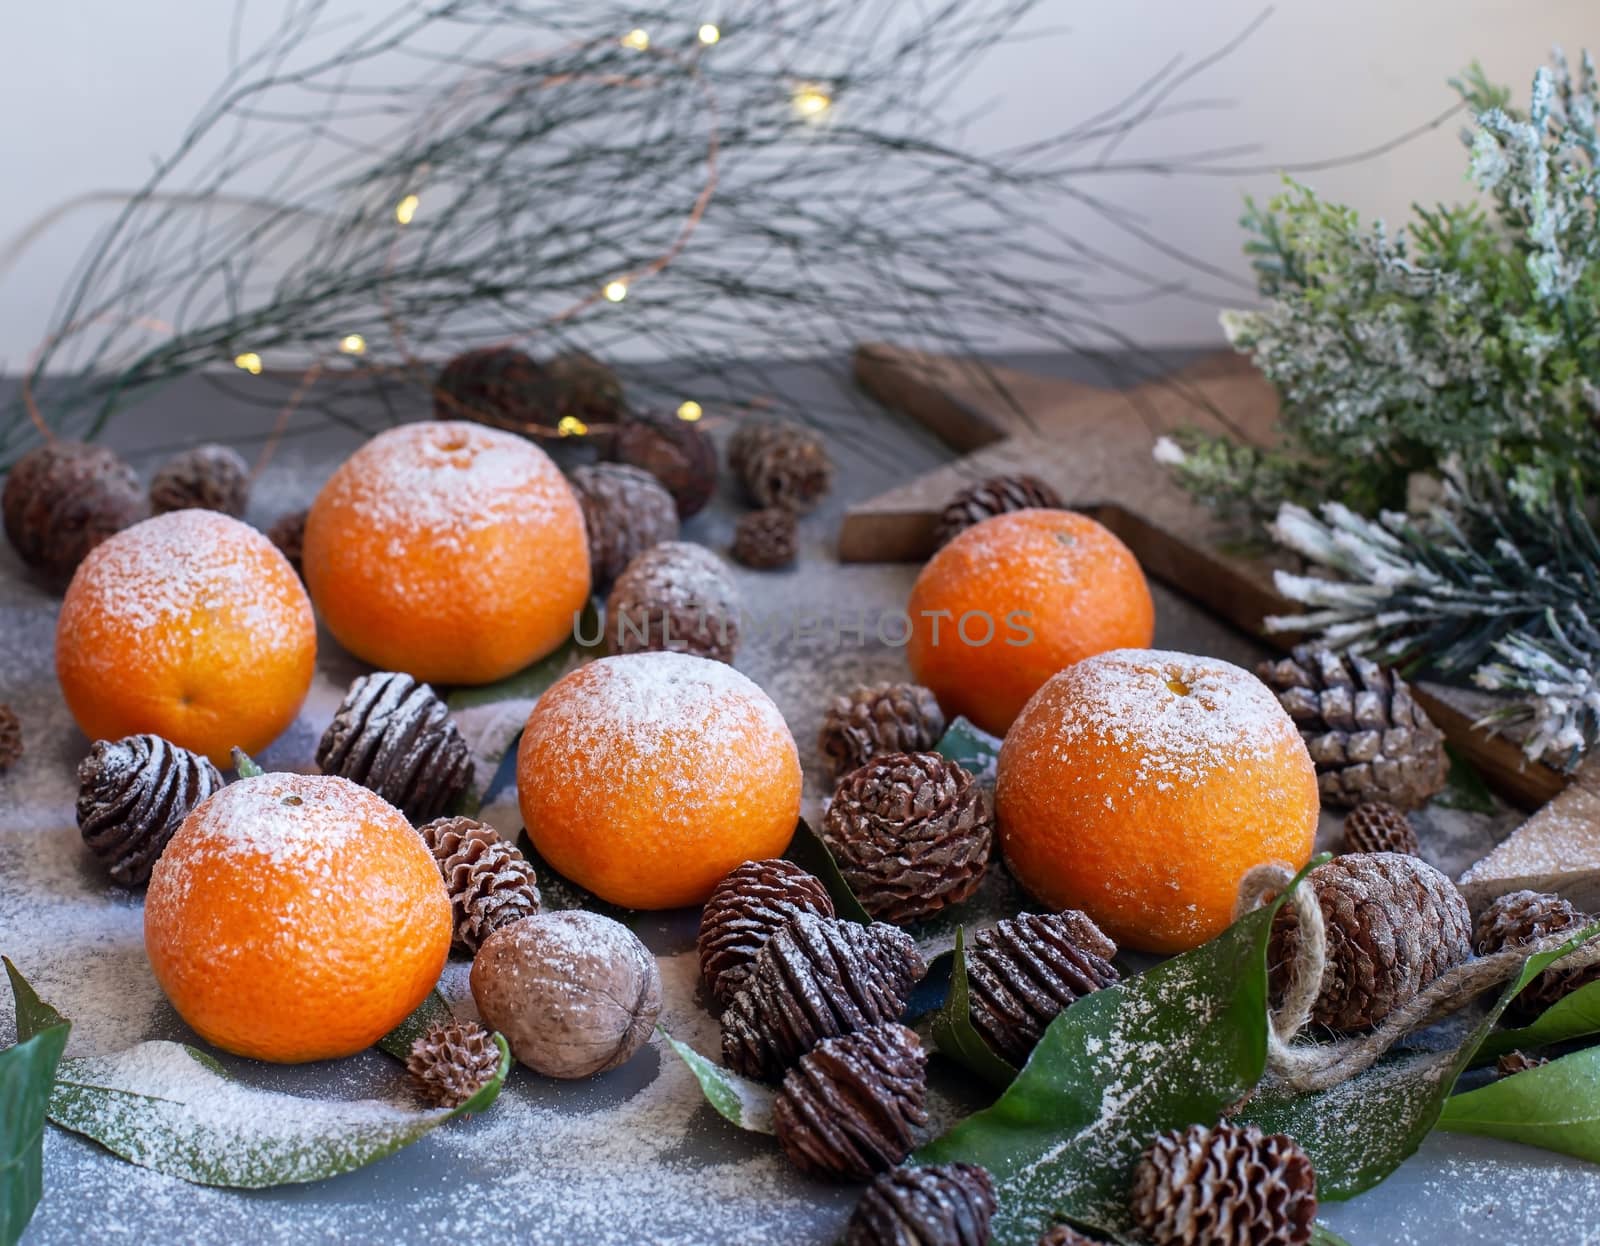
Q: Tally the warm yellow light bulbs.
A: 9